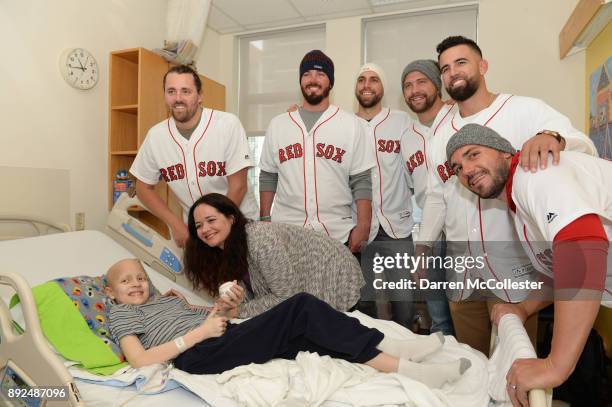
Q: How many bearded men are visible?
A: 6